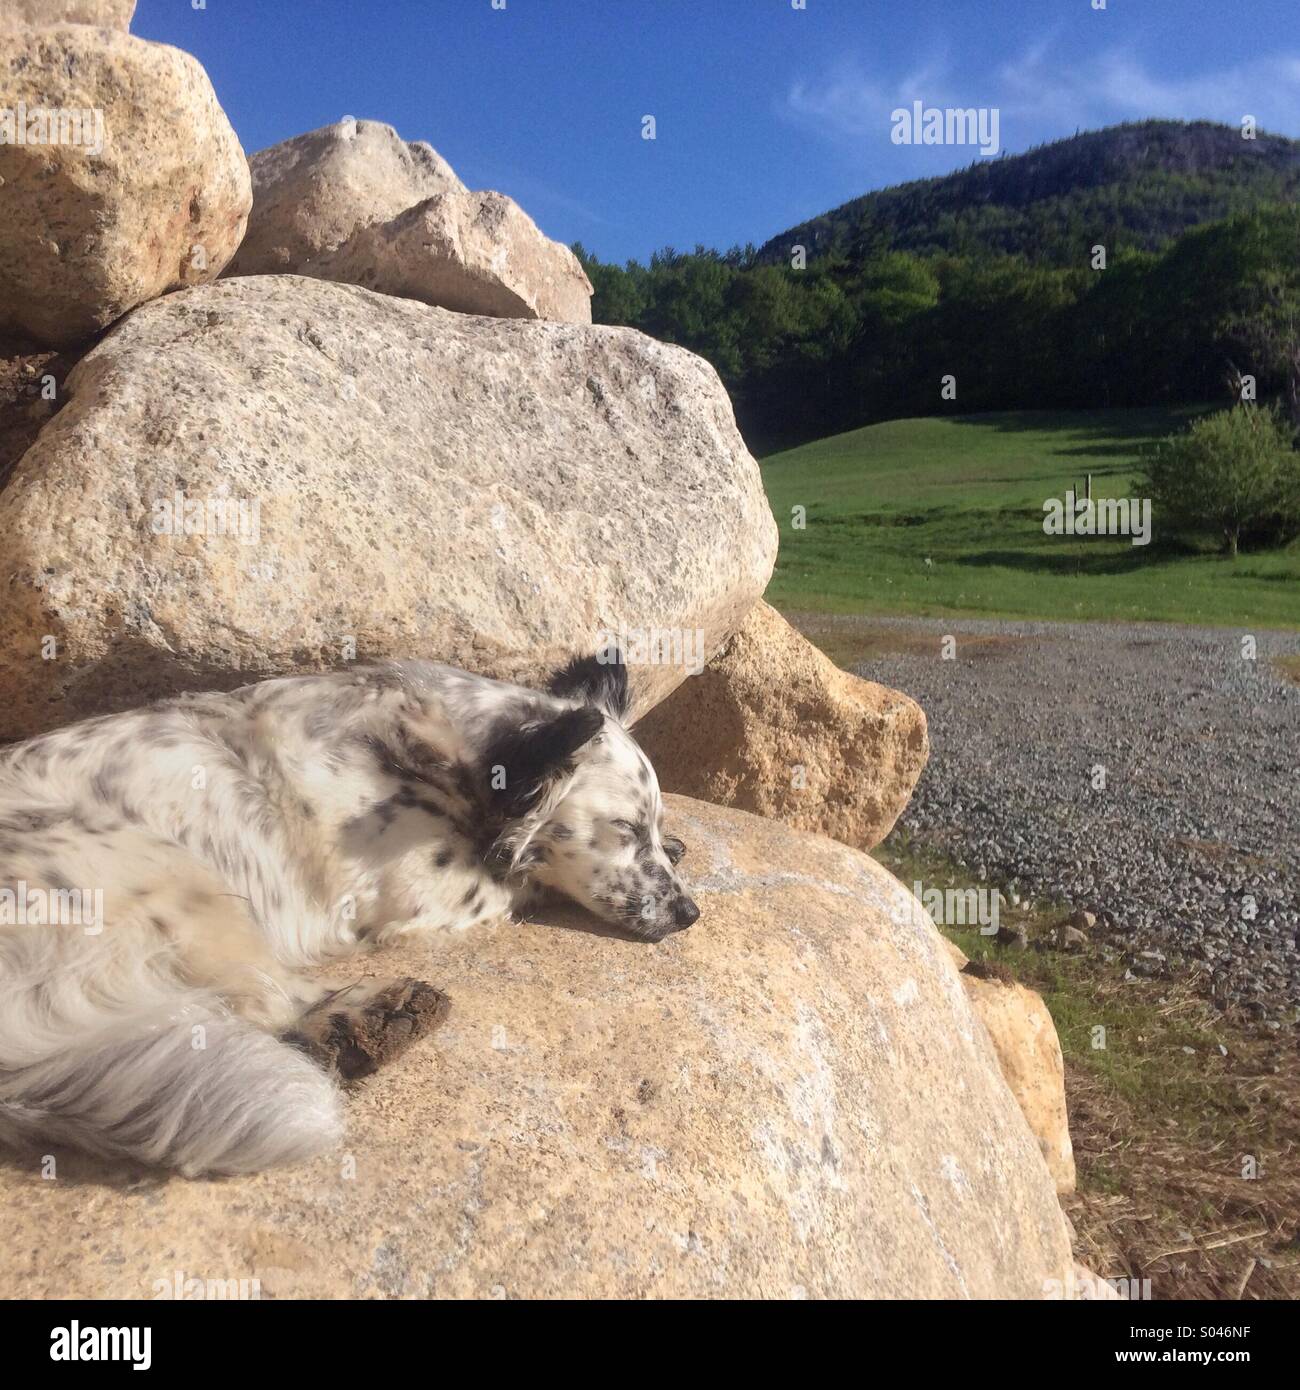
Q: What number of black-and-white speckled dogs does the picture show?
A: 1